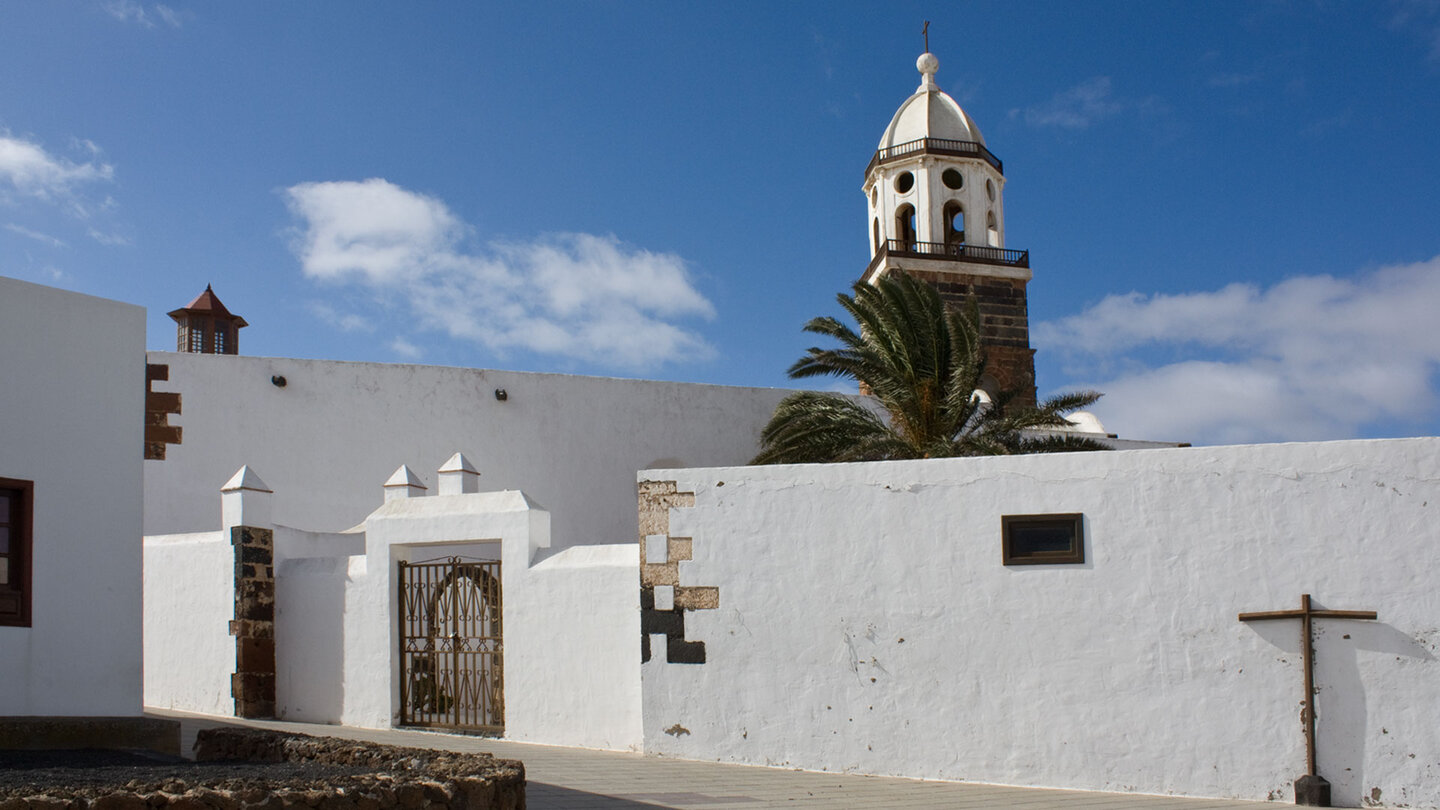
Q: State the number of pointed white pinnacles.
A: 3